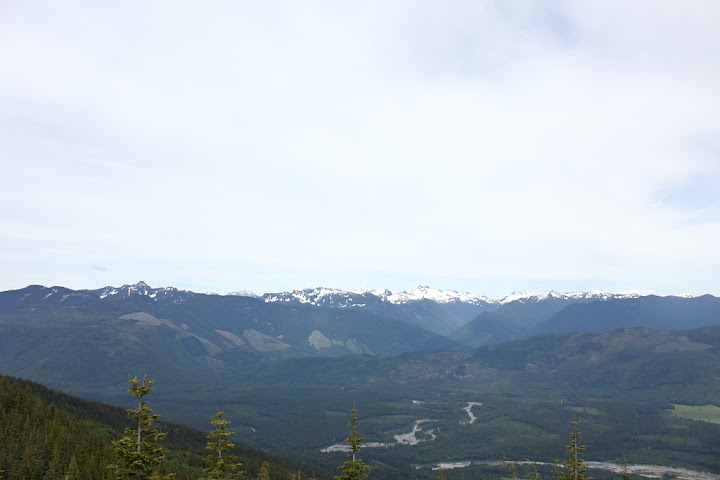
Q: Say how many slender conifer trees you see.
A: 4